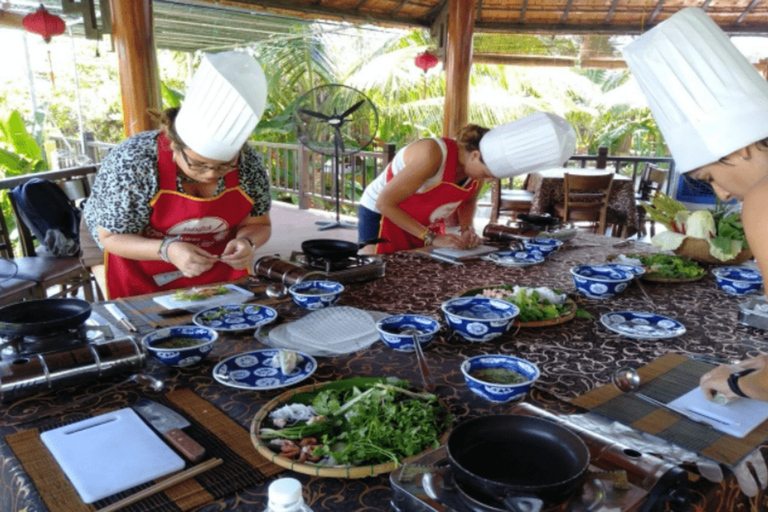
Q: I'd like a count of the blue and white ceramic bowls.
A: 9